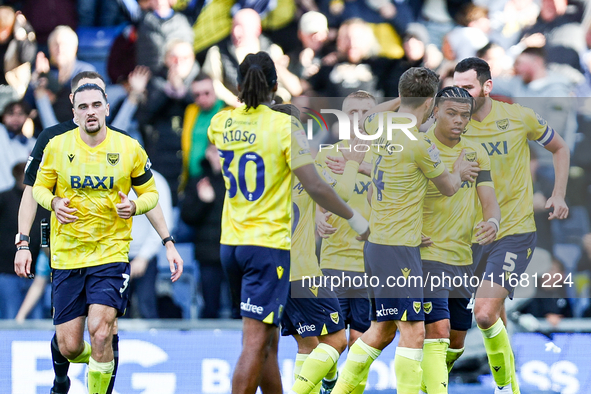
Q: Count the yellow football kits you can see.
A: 7